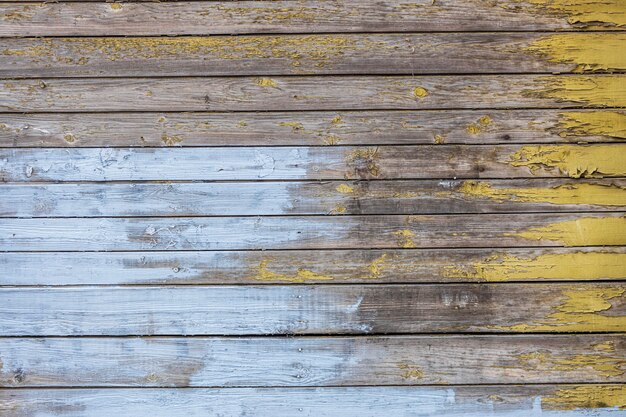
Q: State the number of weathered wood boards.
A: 11